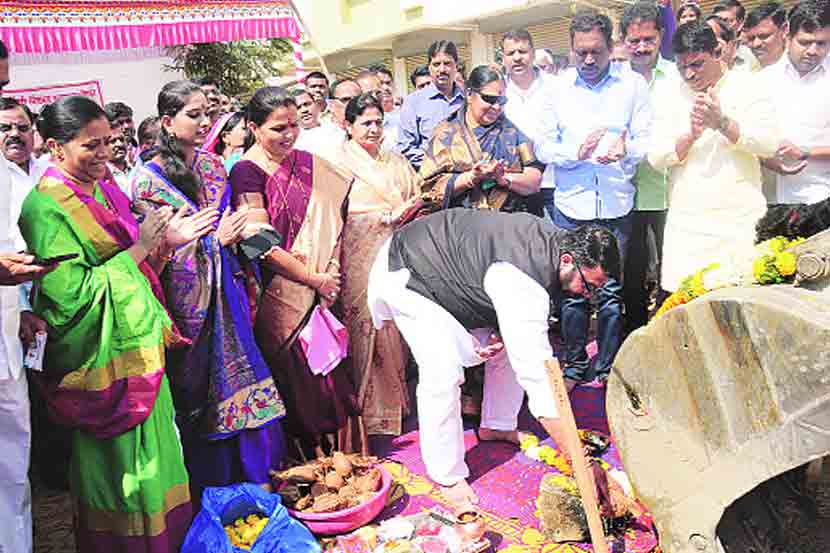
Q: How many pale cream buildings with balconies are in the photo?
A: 1